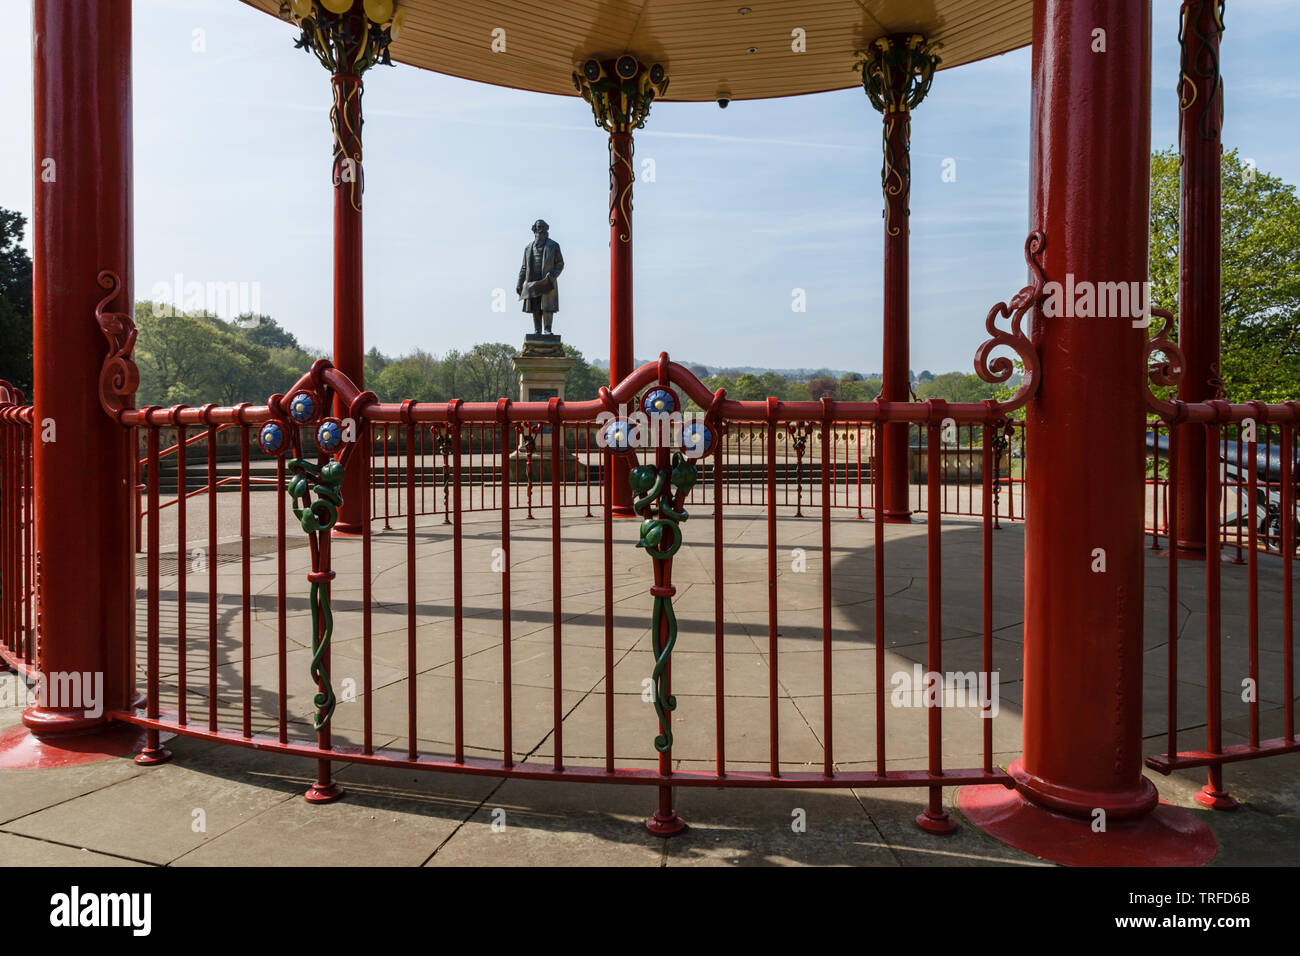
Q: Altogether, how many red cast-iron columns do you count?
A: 6